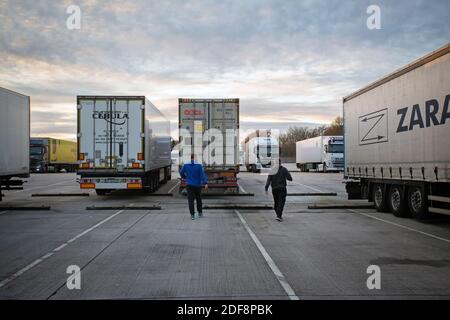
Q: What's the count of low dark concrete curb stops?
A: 8